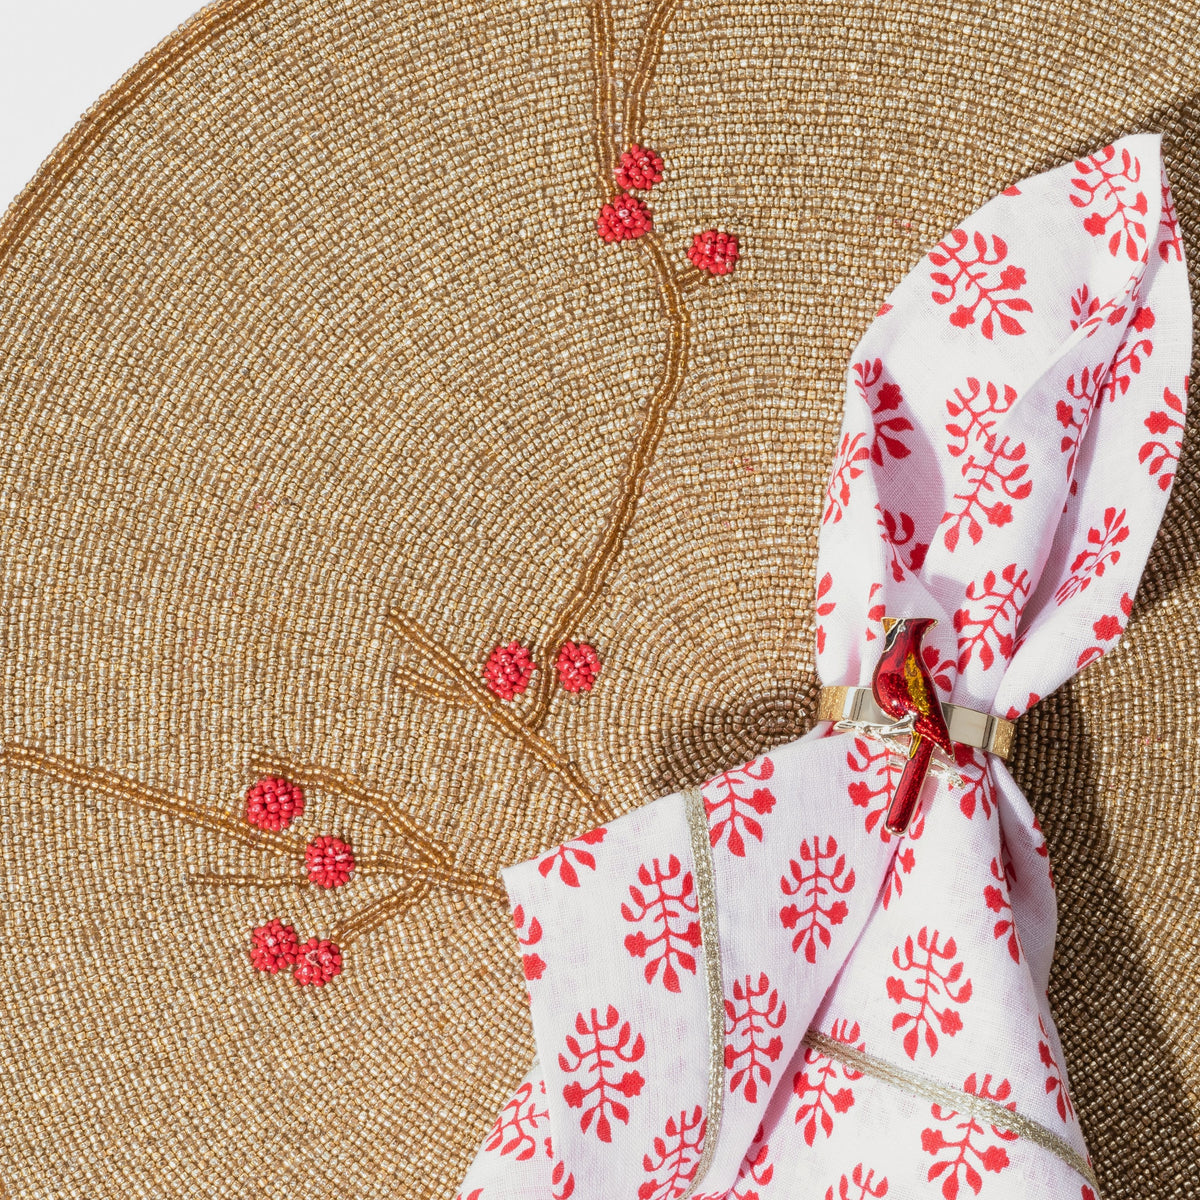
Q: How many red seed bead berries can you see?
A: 9